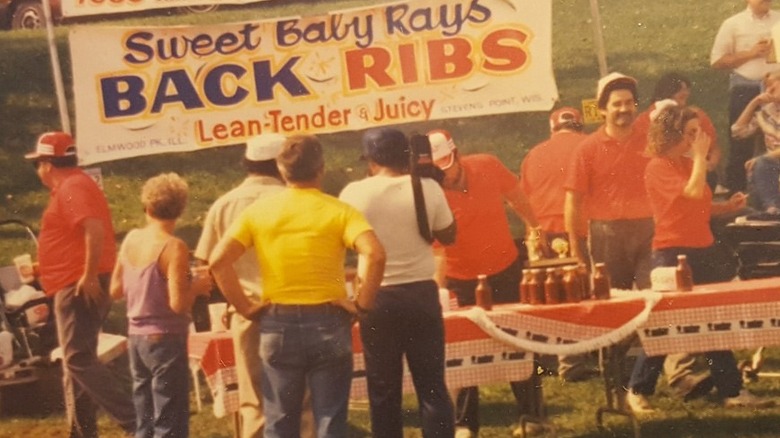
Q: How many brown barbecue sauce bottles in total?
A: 8